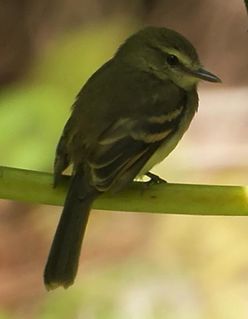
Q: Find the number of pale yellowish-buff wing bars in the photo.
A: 2